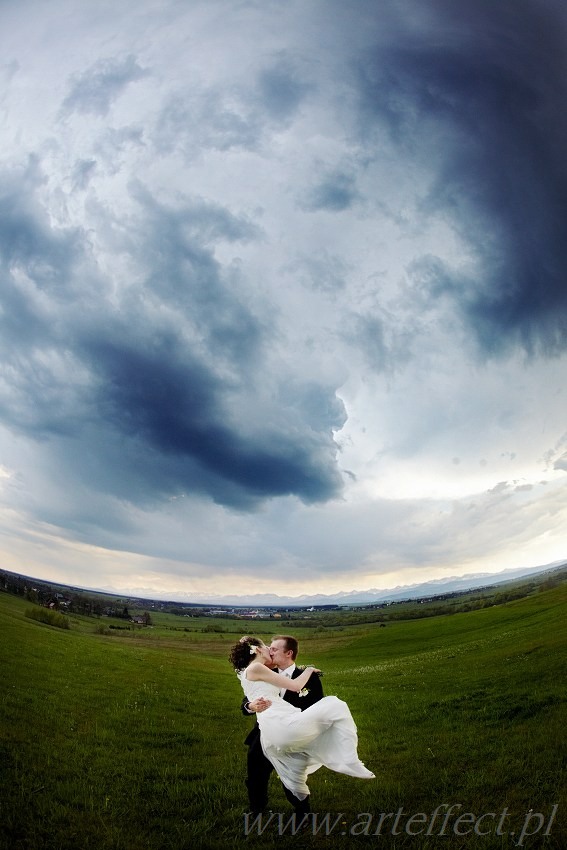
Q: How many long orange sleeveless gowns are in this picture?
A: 0